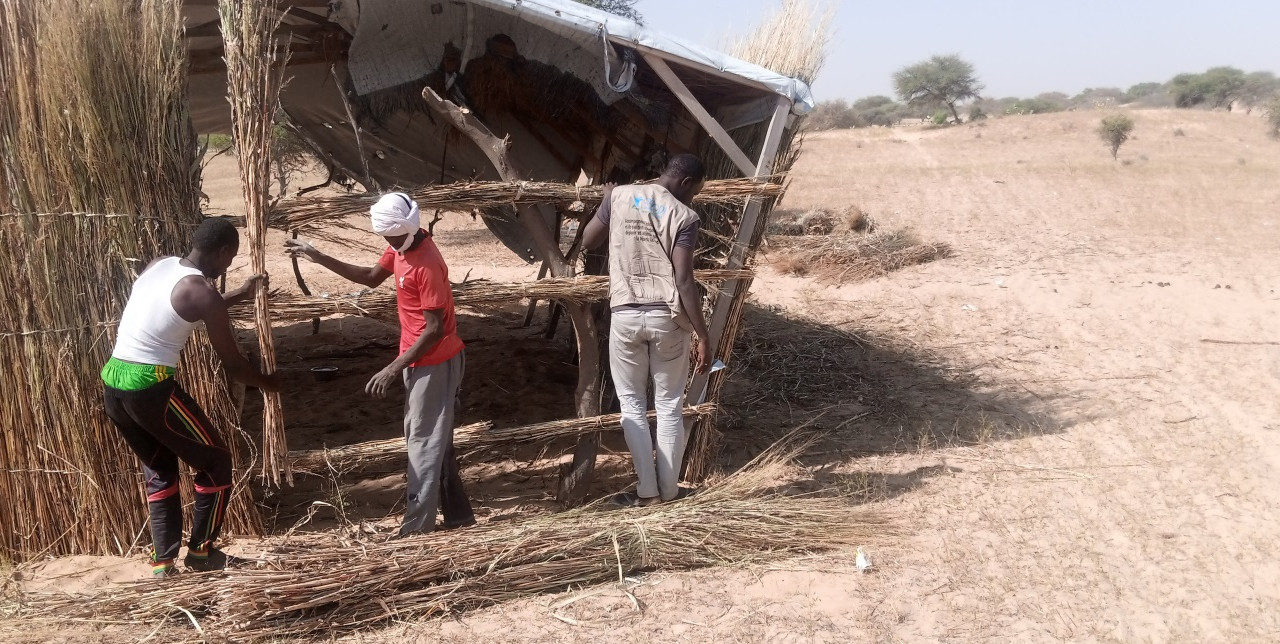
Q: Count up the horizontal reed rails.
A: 3